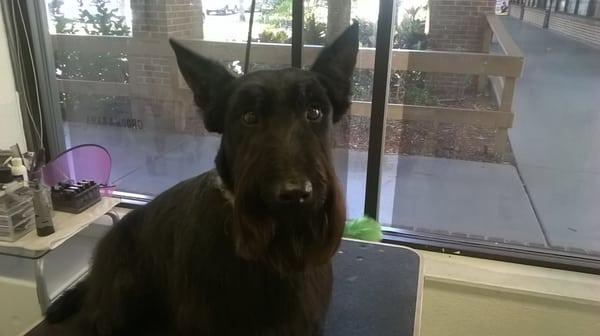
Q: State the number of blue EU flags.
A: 0